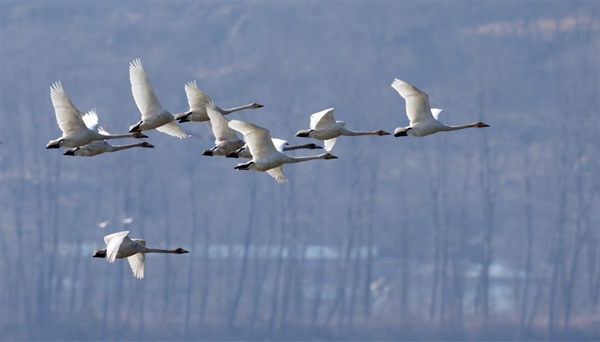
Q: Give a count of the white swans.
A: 10